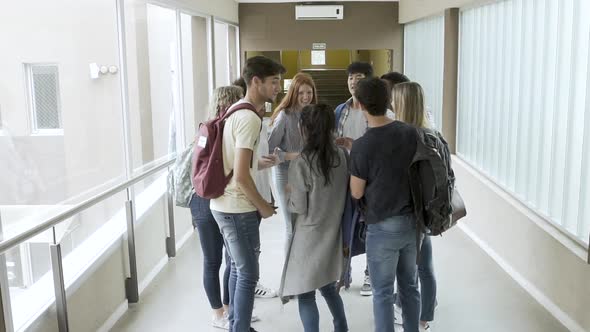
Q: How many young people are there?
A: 9